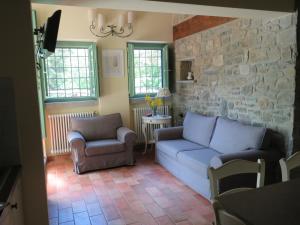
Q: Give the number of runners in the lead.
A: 0